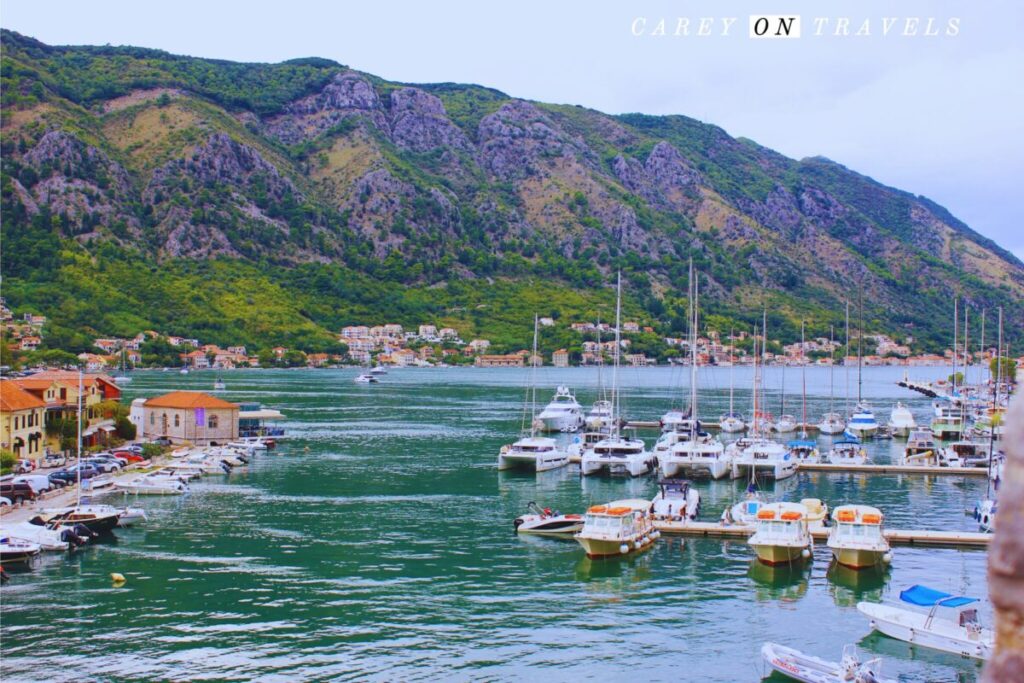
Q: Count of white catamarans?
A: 4